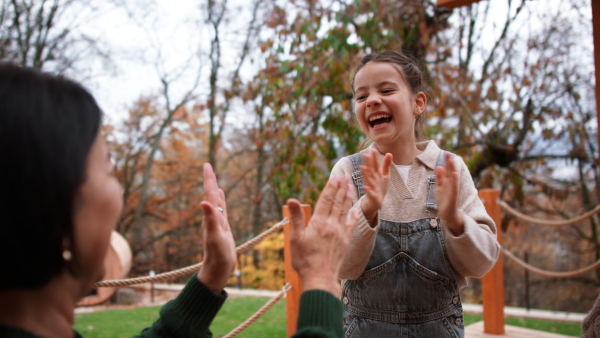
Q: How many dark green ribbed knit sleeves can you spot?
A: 2